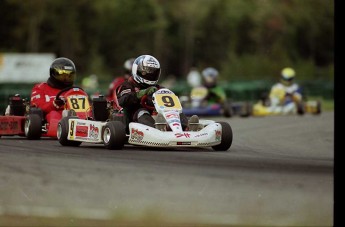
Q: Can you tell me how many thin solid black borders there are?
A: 1